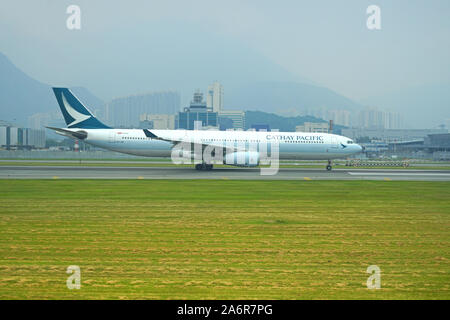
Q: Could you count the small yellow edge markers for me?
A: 5